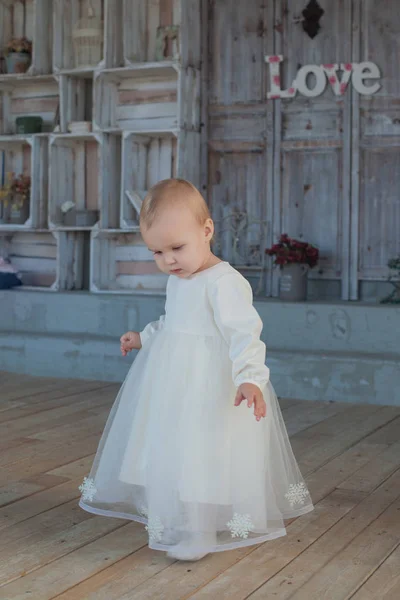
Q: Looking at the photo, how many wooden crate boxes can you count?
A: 10